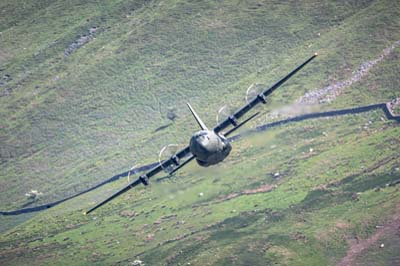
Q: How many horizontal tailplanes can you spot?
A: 2